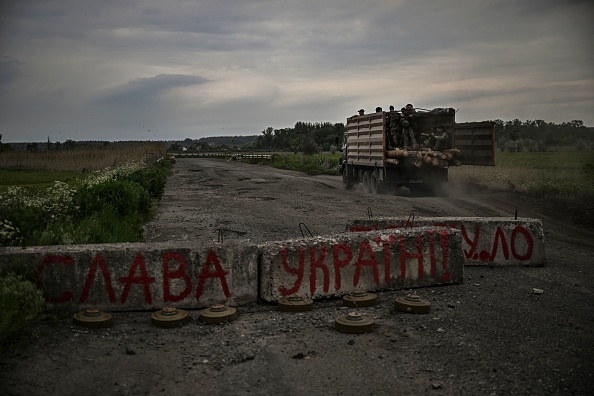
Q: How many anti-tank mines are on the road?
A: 7